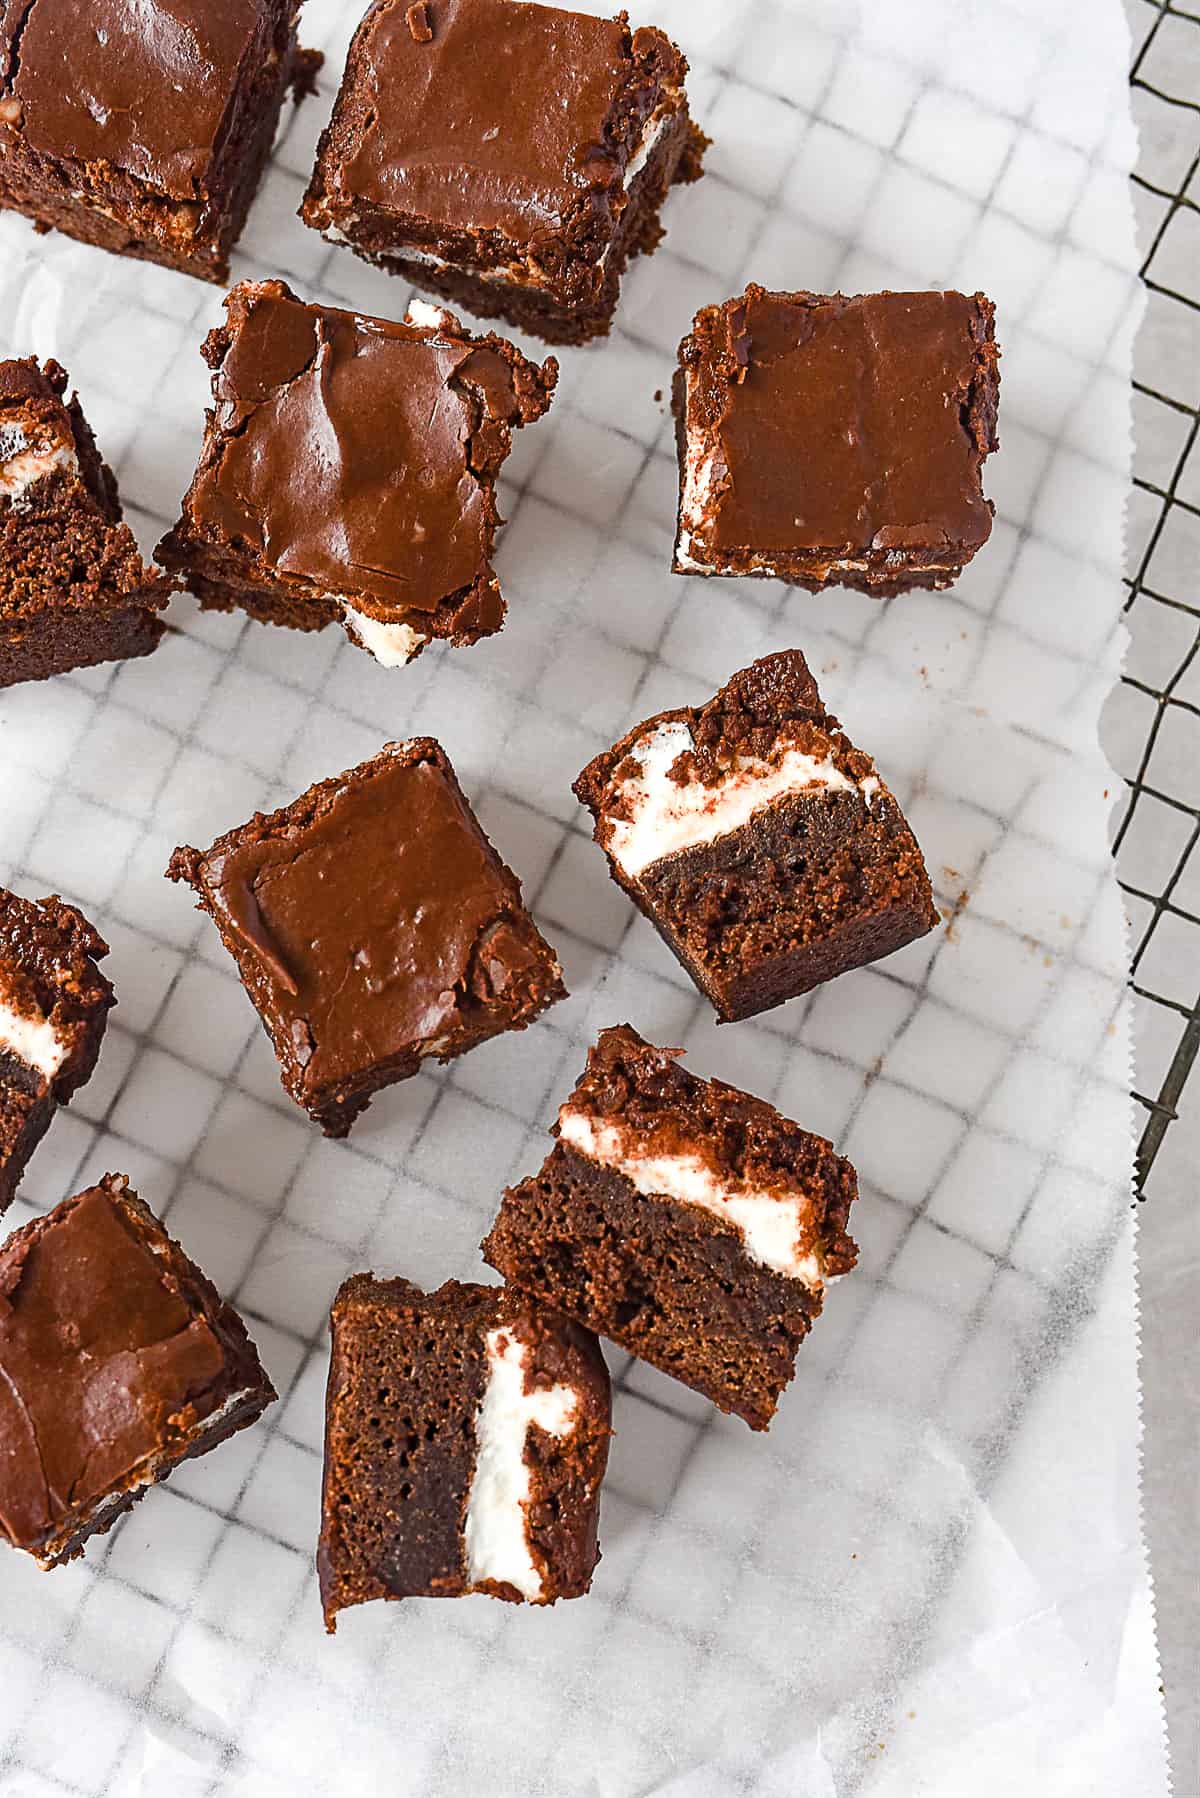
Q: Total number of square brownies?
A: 11